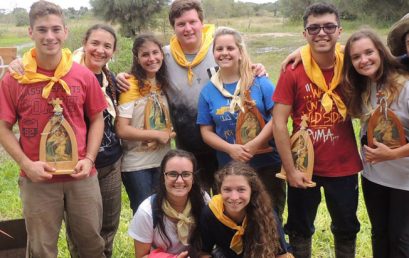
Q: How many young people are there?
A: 9